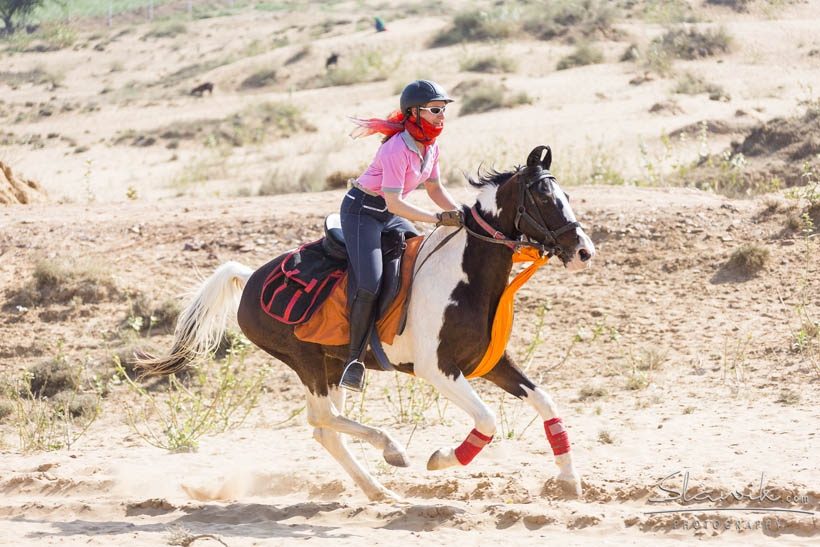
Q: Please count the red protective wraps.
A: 2